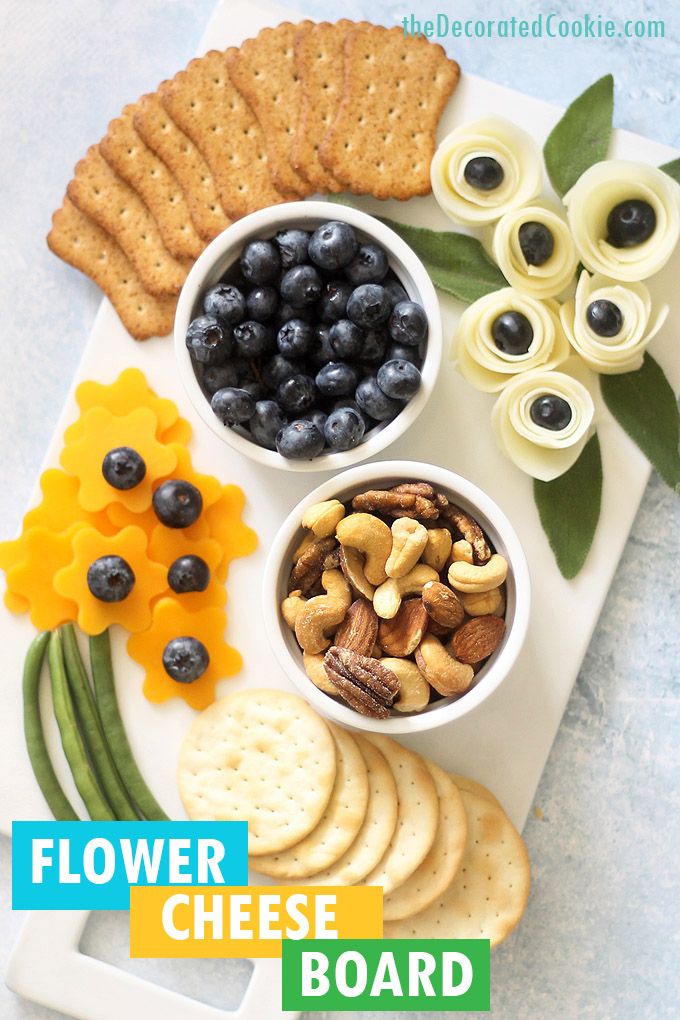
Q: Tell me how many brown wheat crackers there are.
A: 8